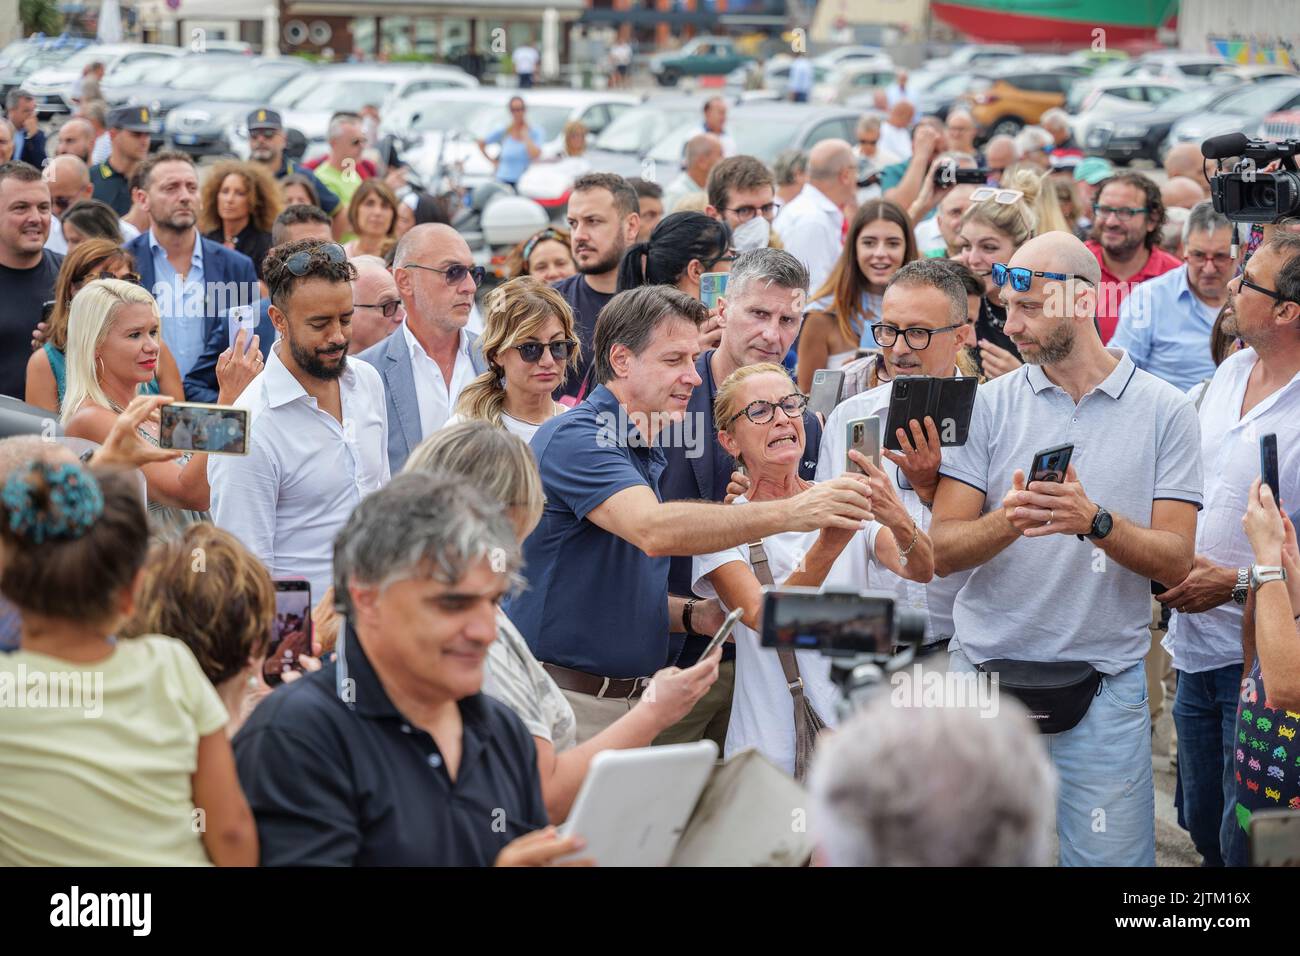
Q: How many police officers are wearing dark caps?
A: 2